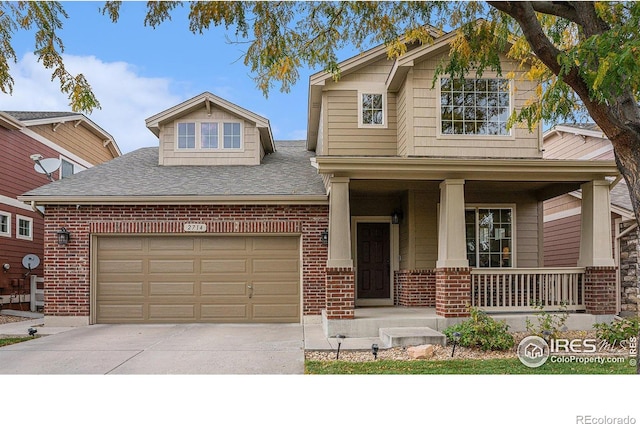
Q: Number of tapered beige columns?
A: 3